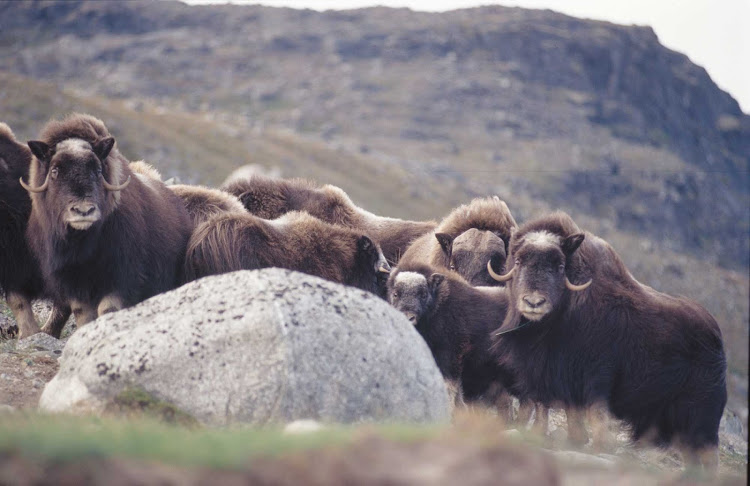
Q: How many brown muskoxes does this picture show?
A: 8